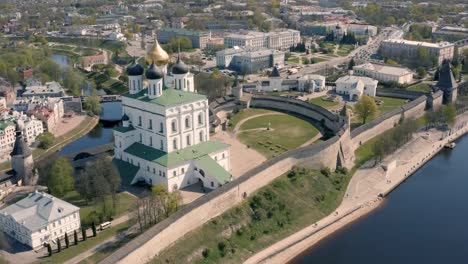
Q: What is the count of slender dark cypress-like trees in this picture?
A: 6